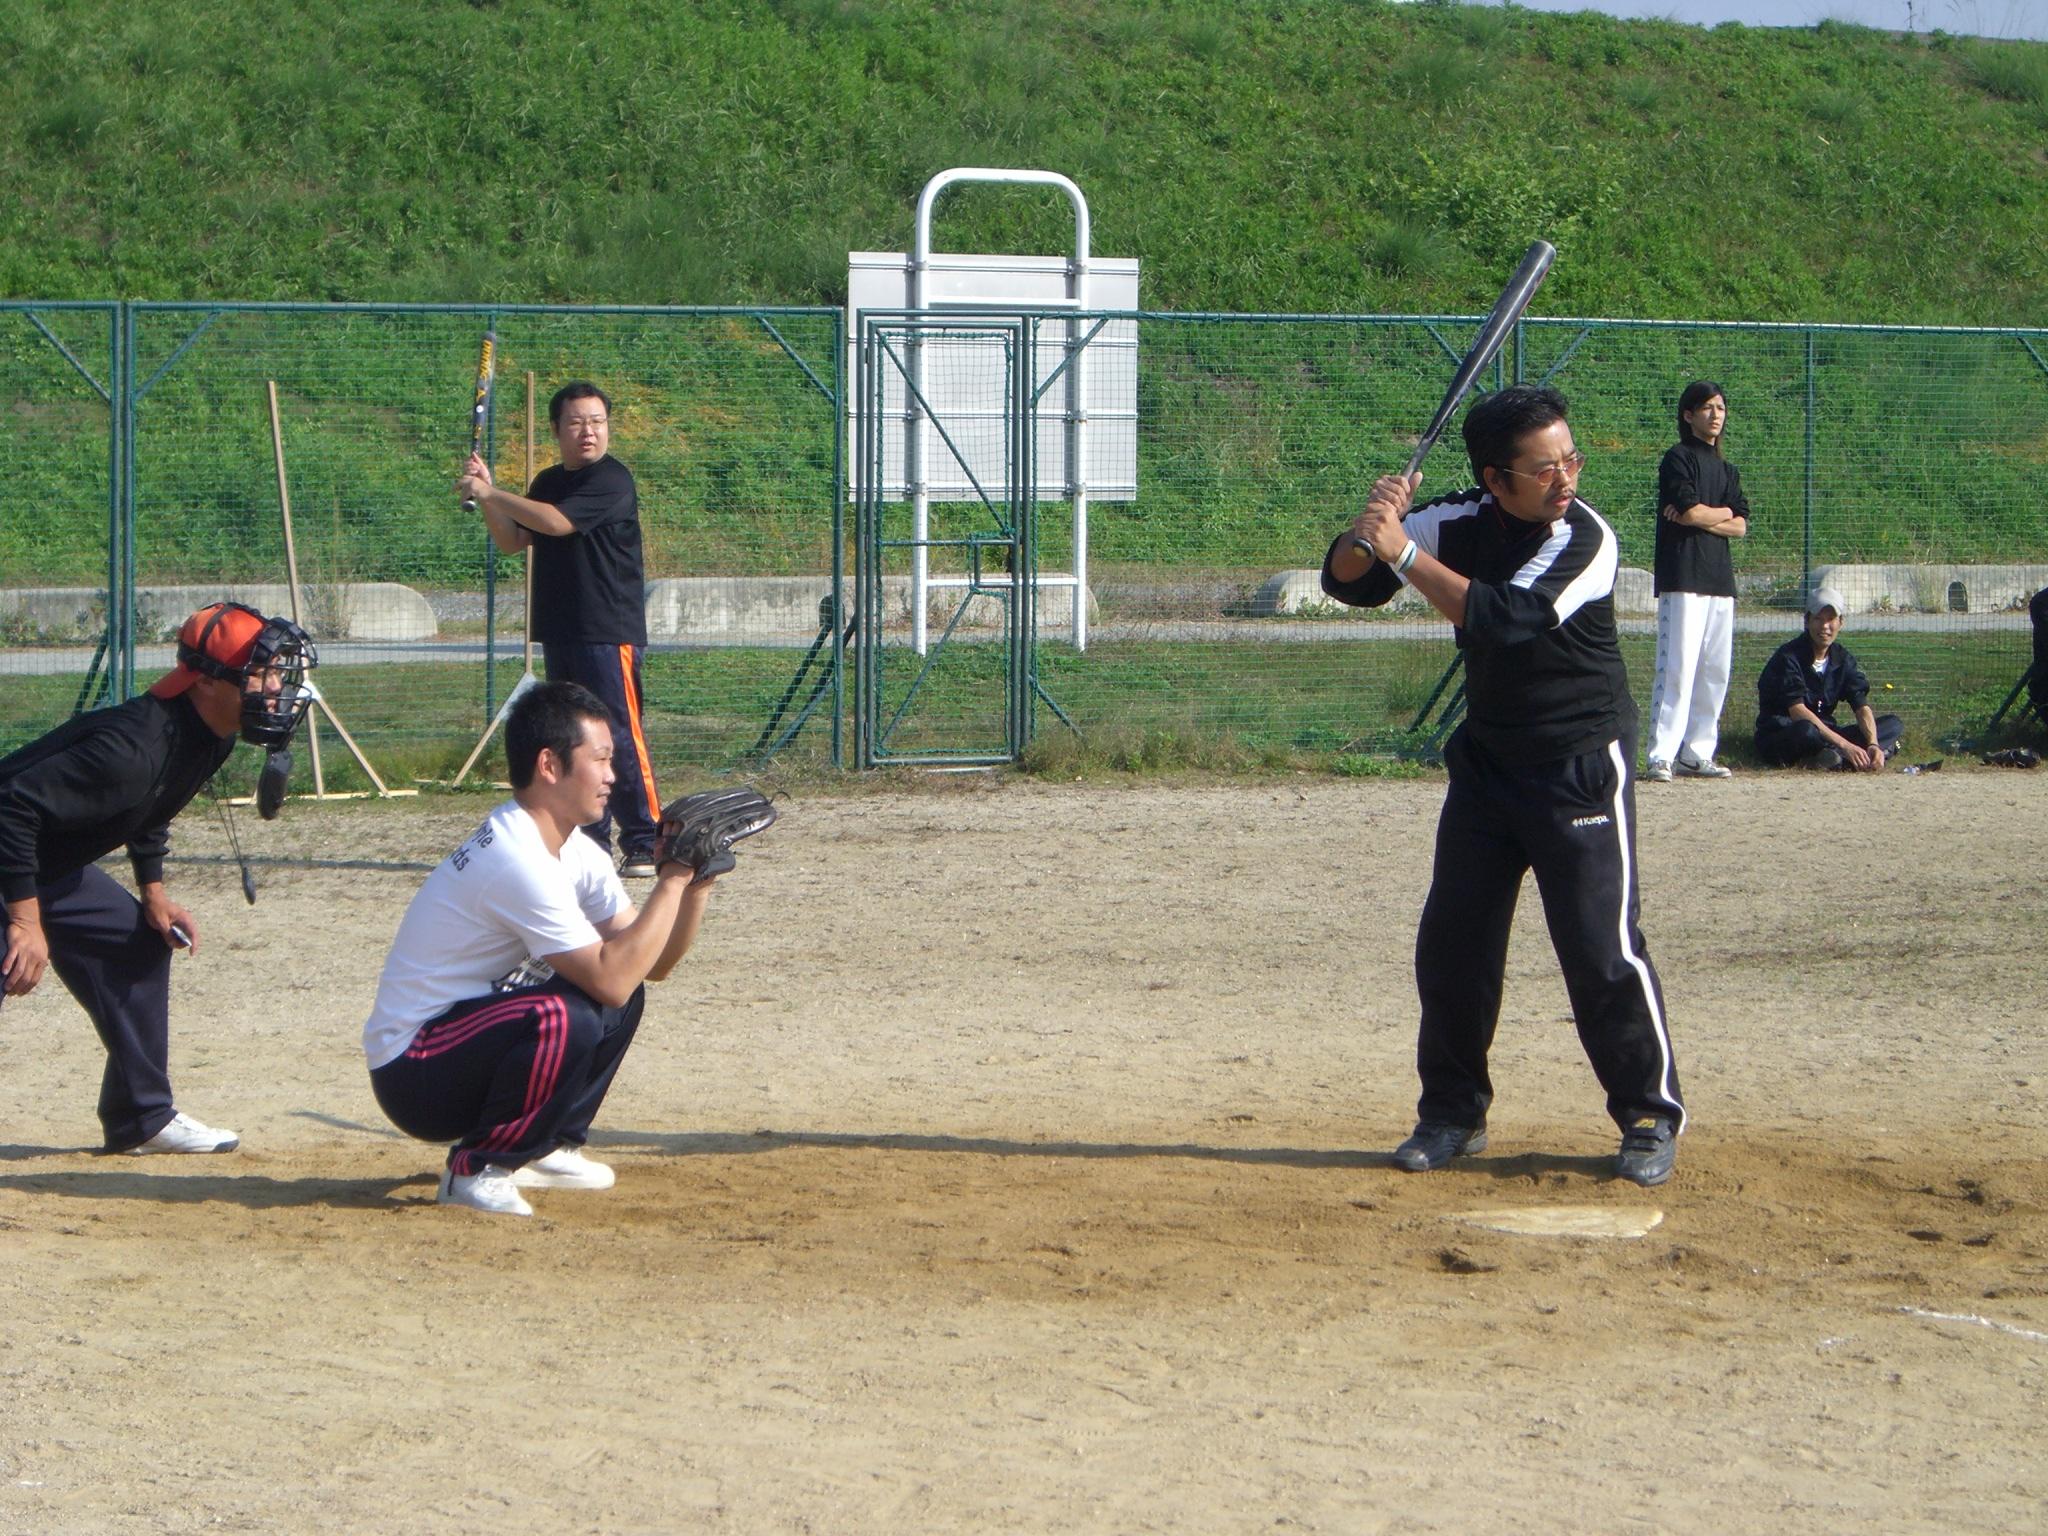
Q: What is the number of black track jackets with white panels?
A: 1